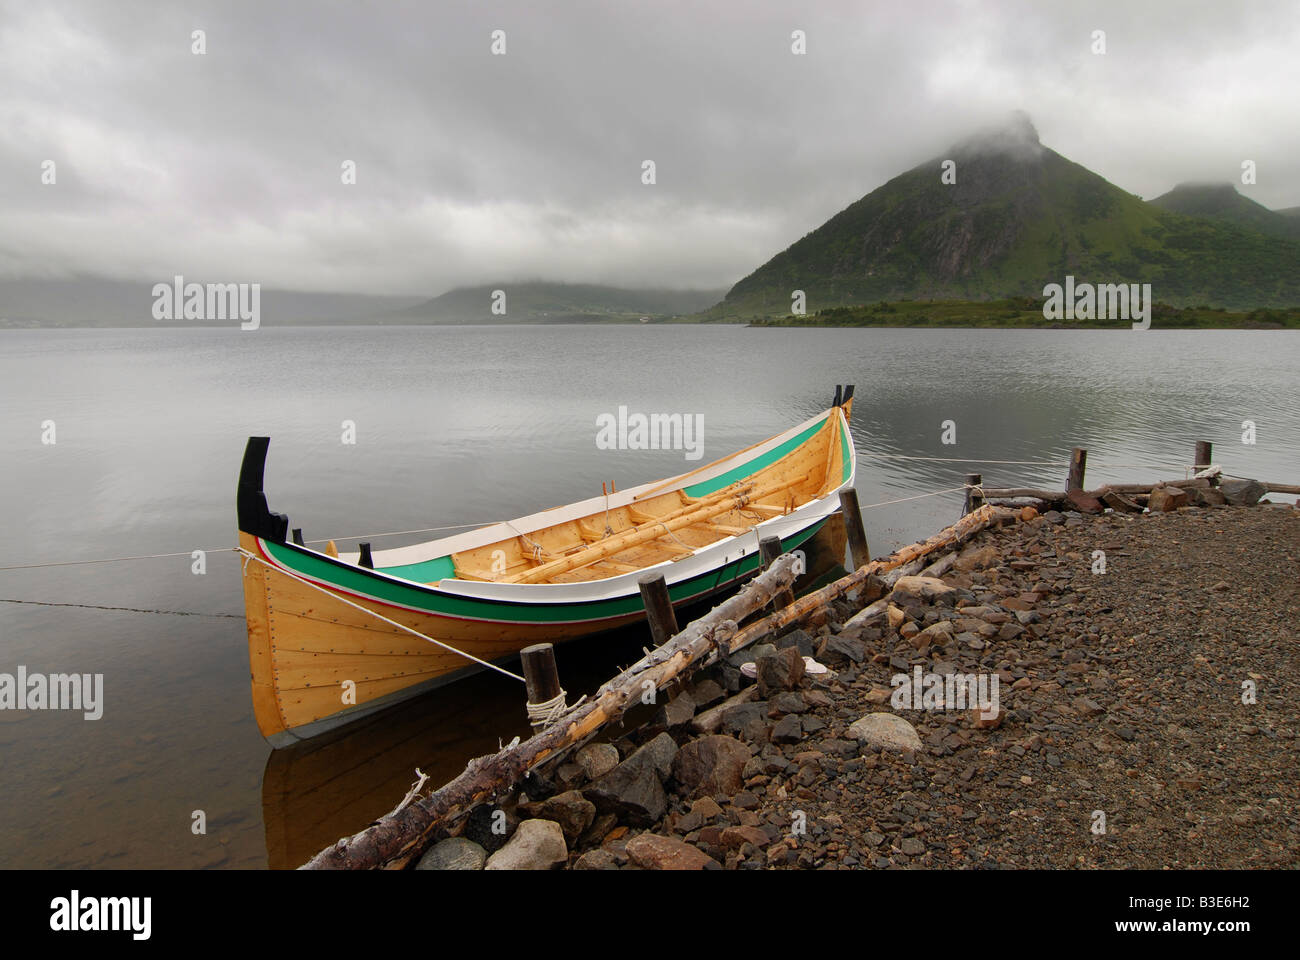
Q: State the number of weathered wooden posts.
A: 7